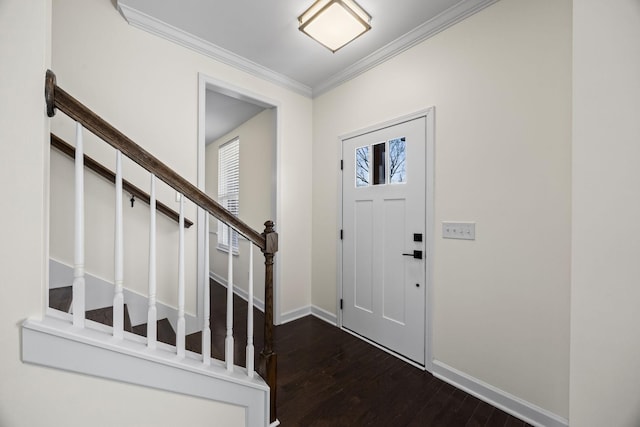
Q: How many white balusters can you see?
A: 7